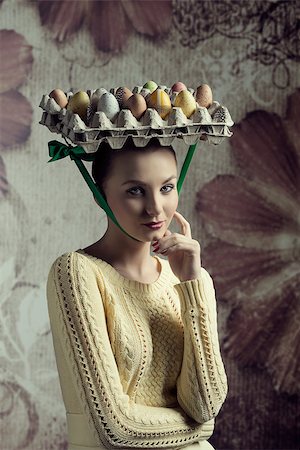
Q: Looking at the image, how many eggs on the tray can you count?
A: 11